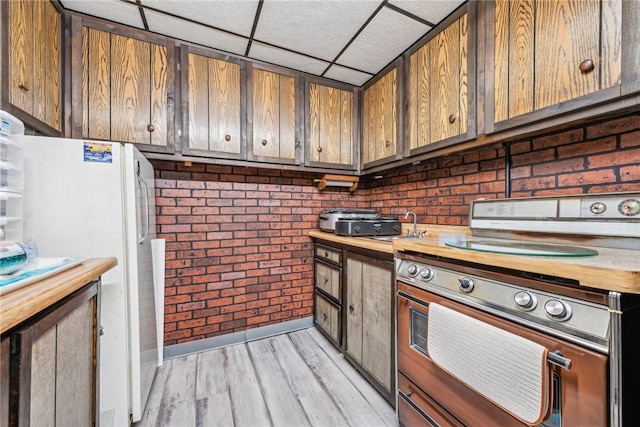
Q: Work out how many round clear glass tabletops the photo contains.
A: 1